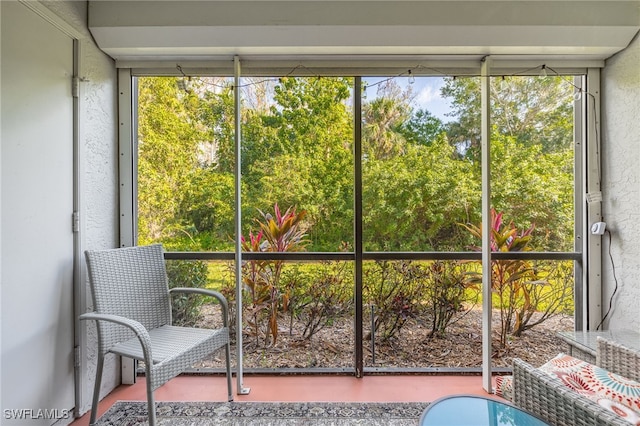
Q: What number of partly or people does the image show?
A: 0